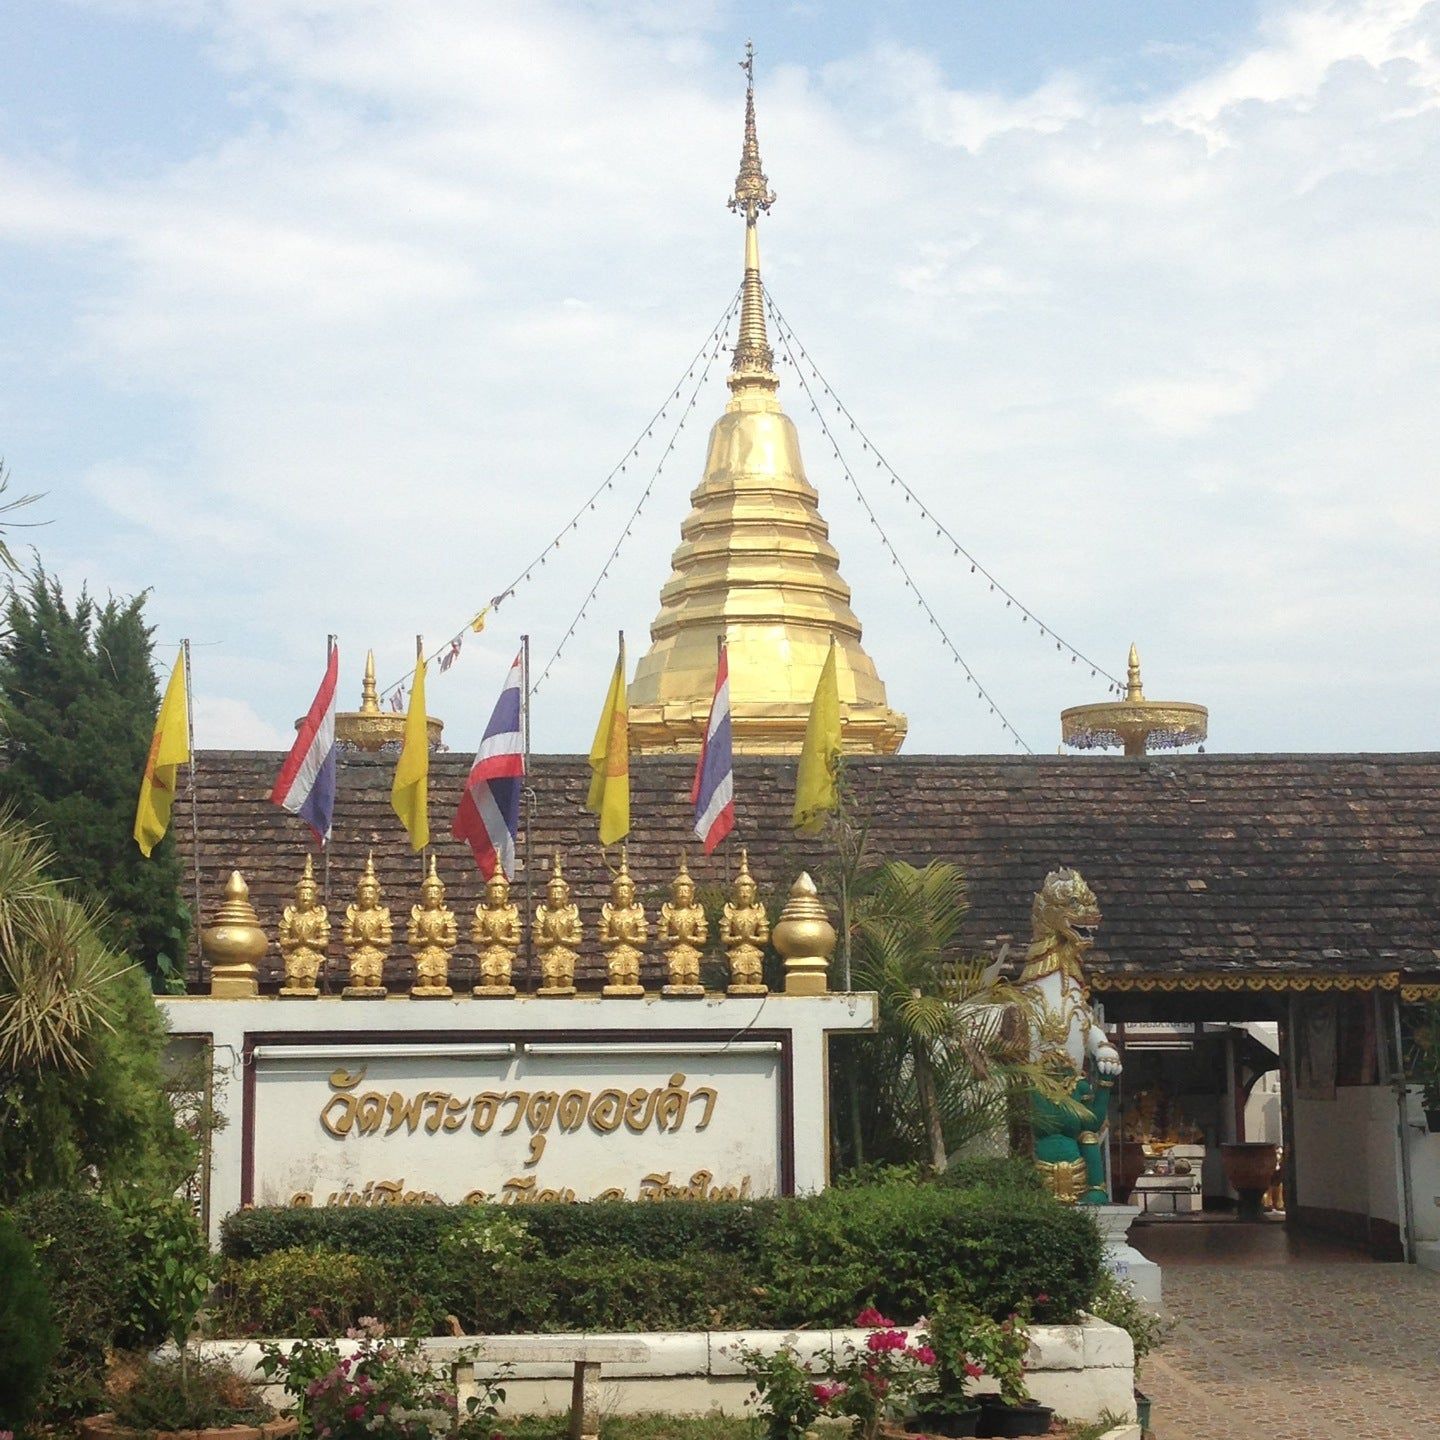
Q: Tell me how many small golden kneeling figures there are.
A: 8